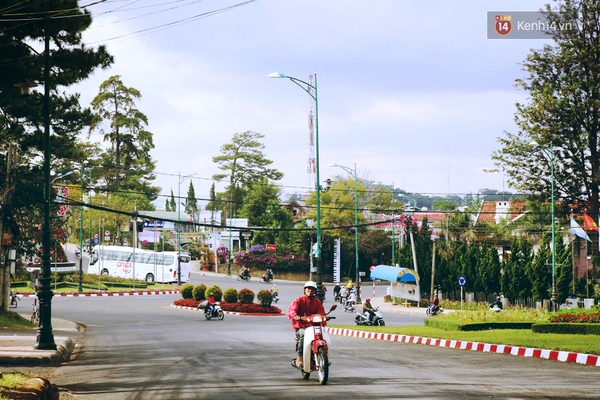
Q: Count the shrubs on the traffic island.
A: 6